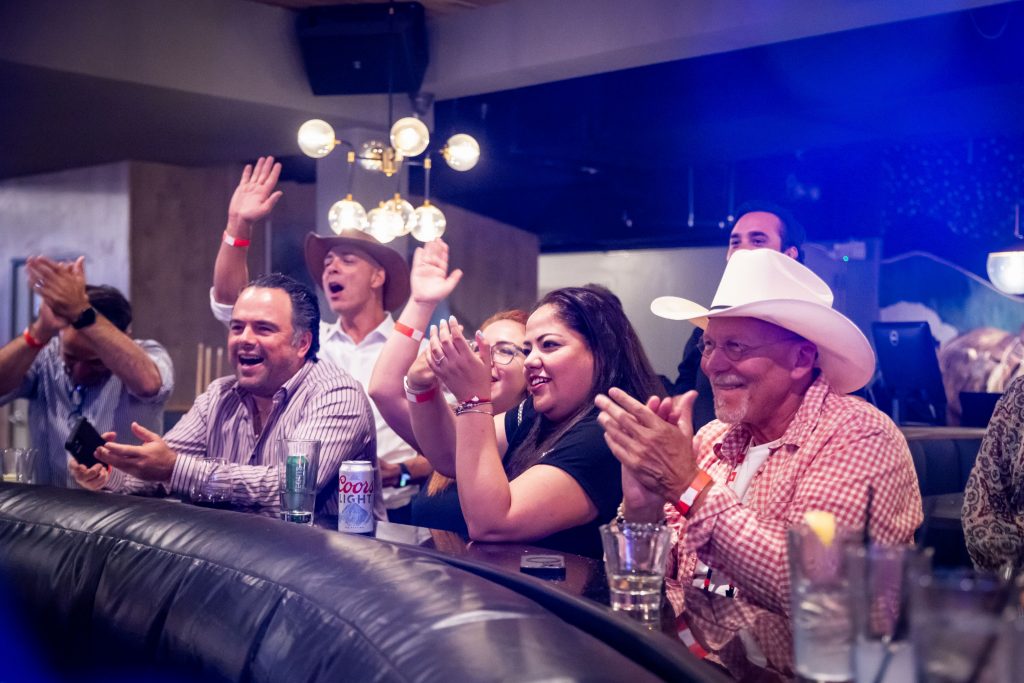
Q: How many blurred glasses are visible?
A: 3